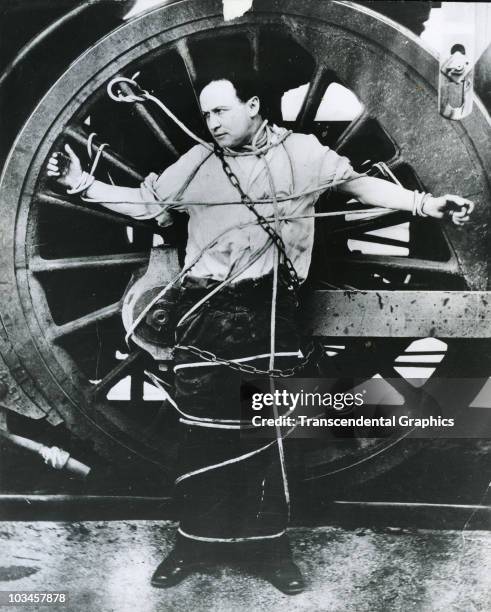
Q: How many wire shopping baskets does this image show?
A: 0